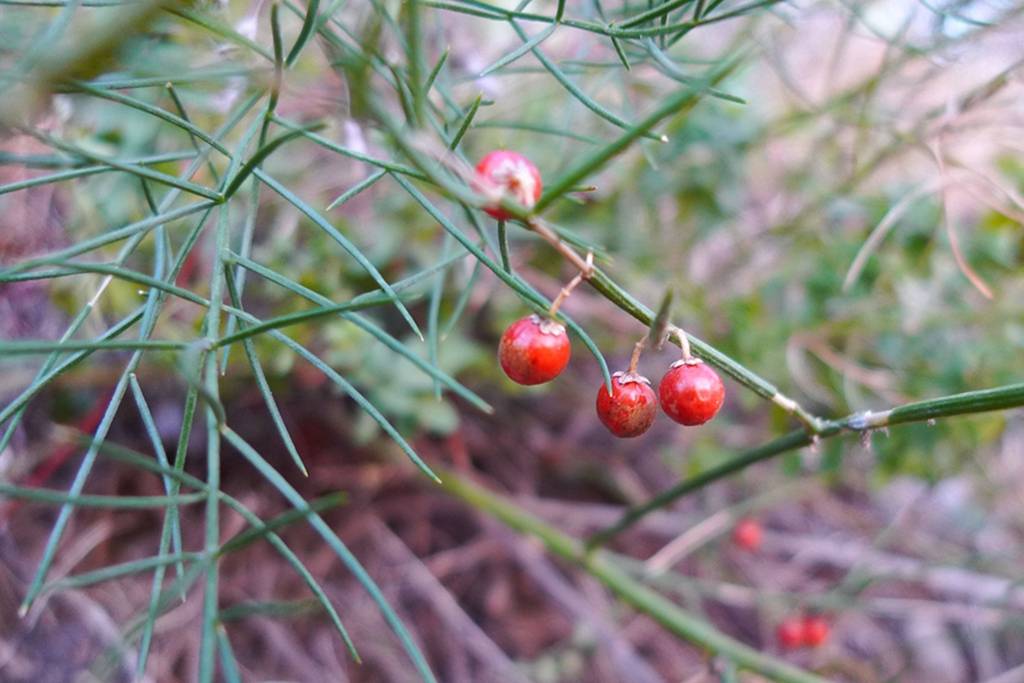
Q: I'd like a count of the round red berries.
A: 7